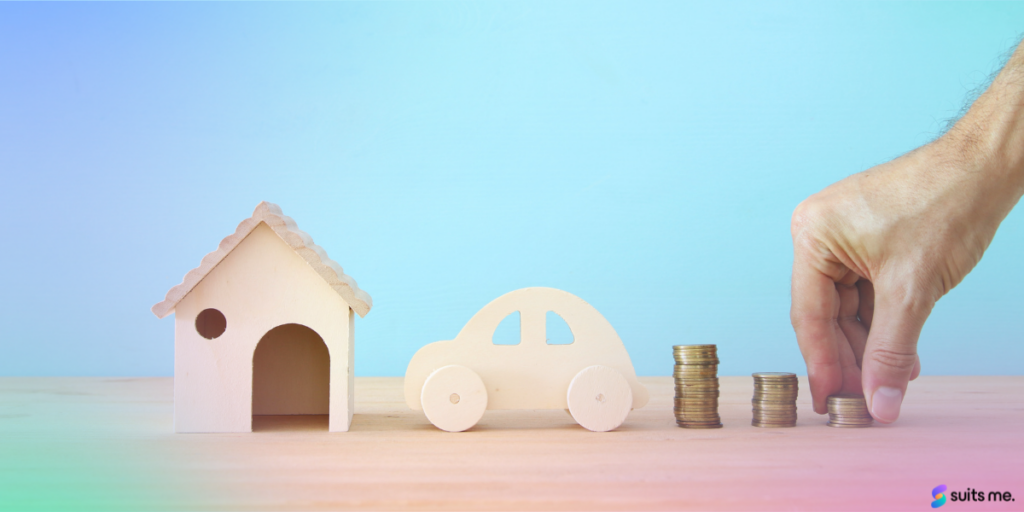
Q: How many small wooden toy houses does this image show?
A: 1